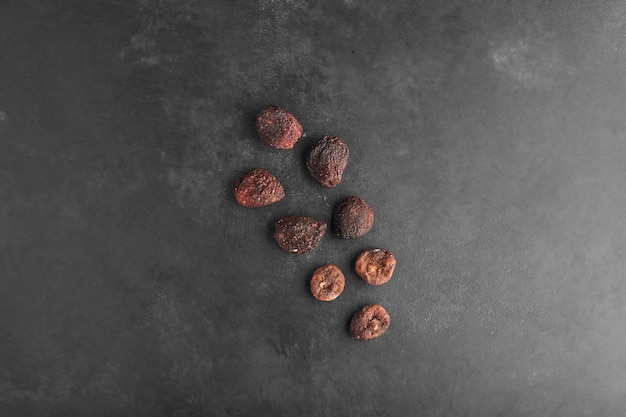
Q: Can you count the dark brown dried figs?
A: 5